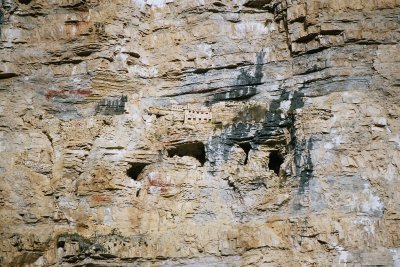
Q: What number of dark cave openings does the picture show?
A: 4